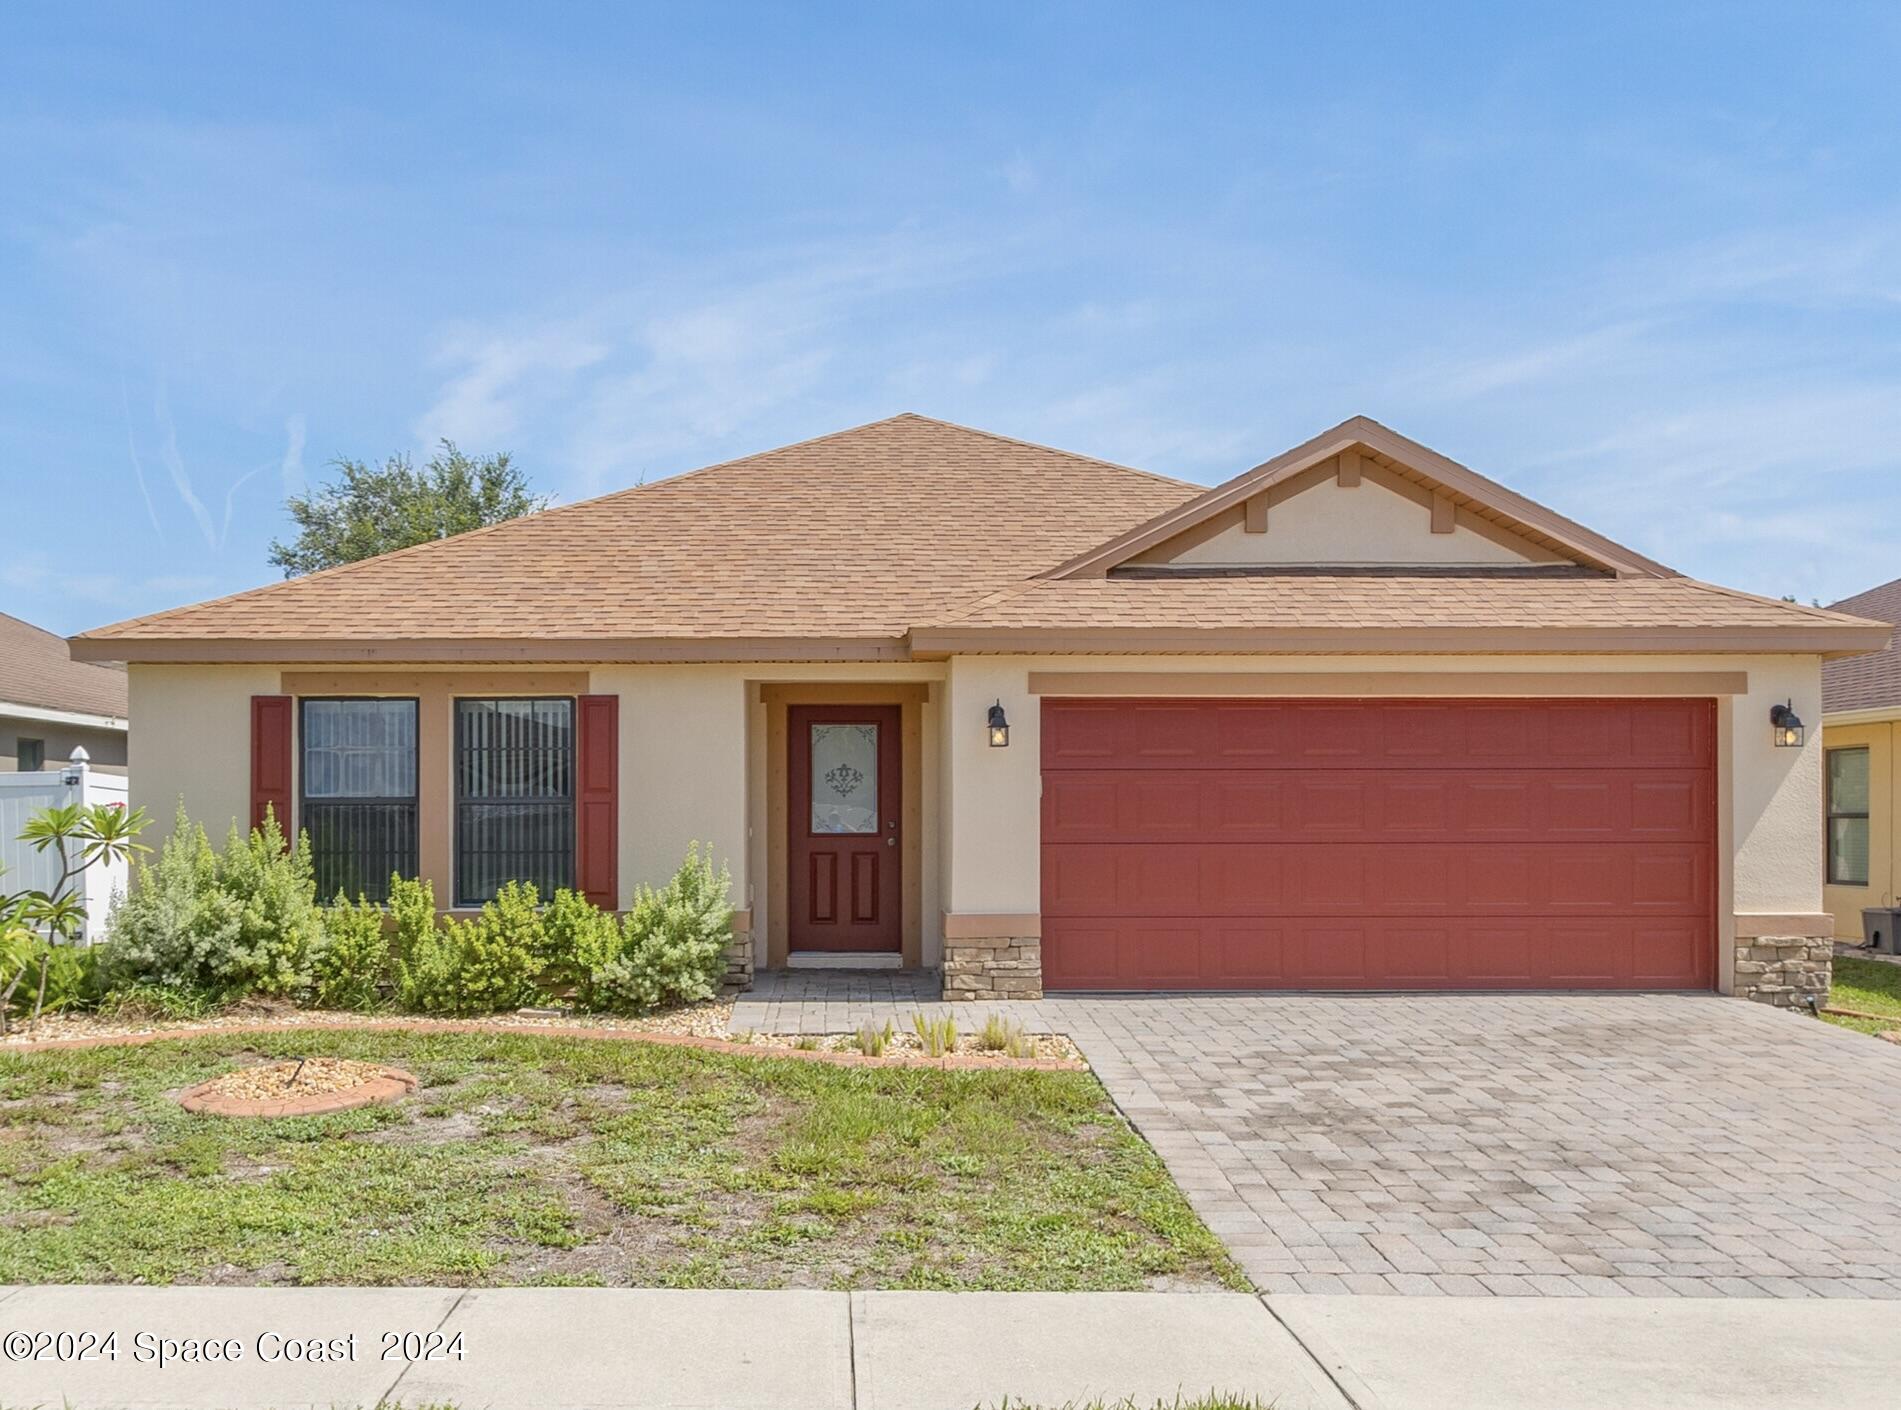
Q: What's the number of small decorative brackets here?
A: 3